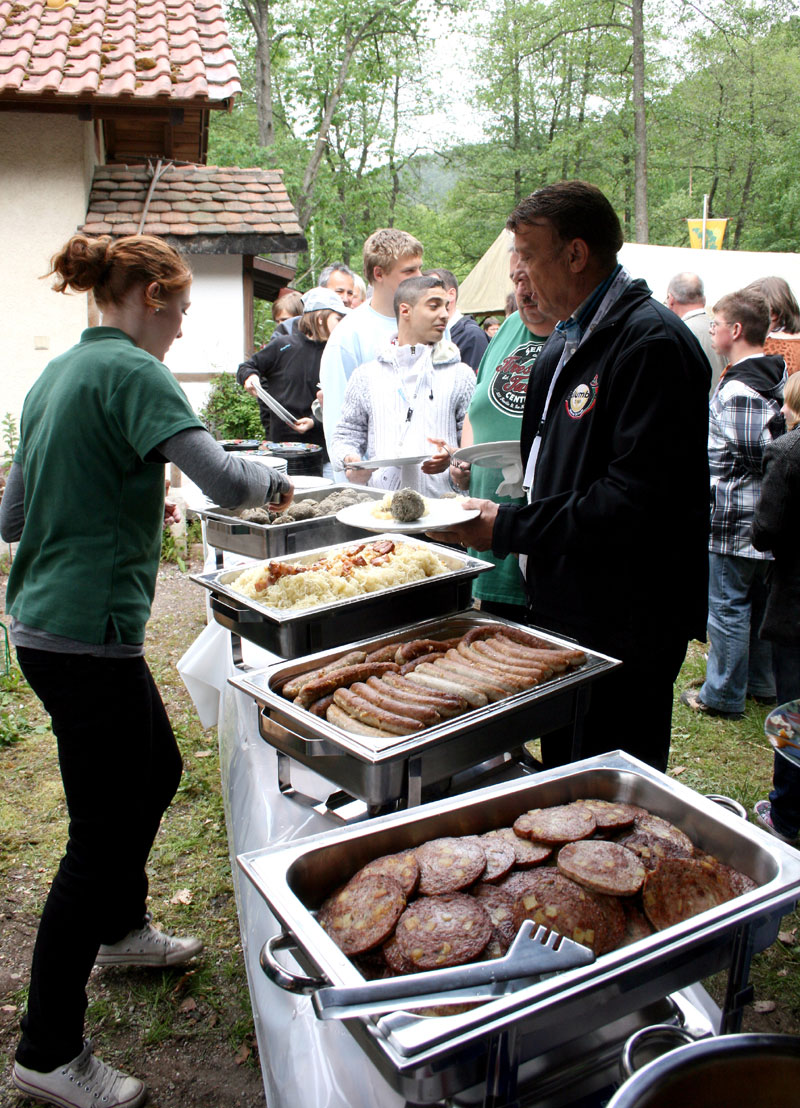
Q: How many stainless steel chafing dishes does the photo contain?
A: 4